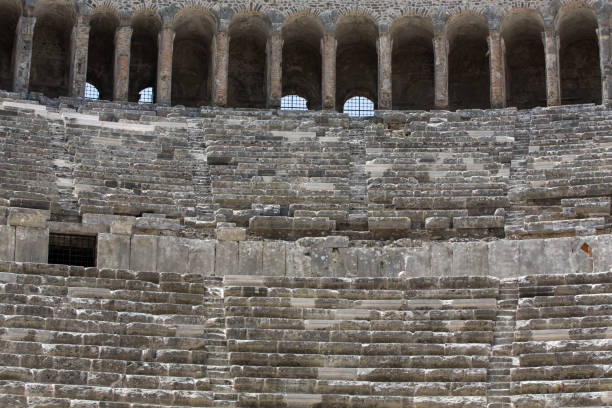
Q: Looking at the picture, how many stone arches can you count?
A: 12